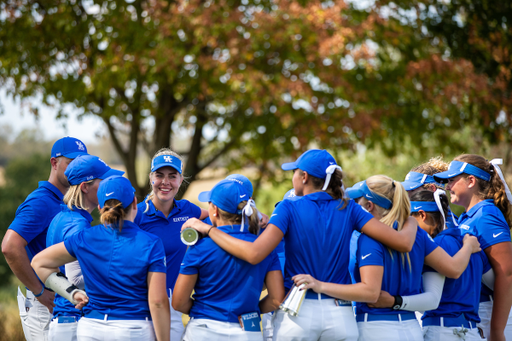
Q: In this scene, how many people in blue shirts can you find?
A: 12